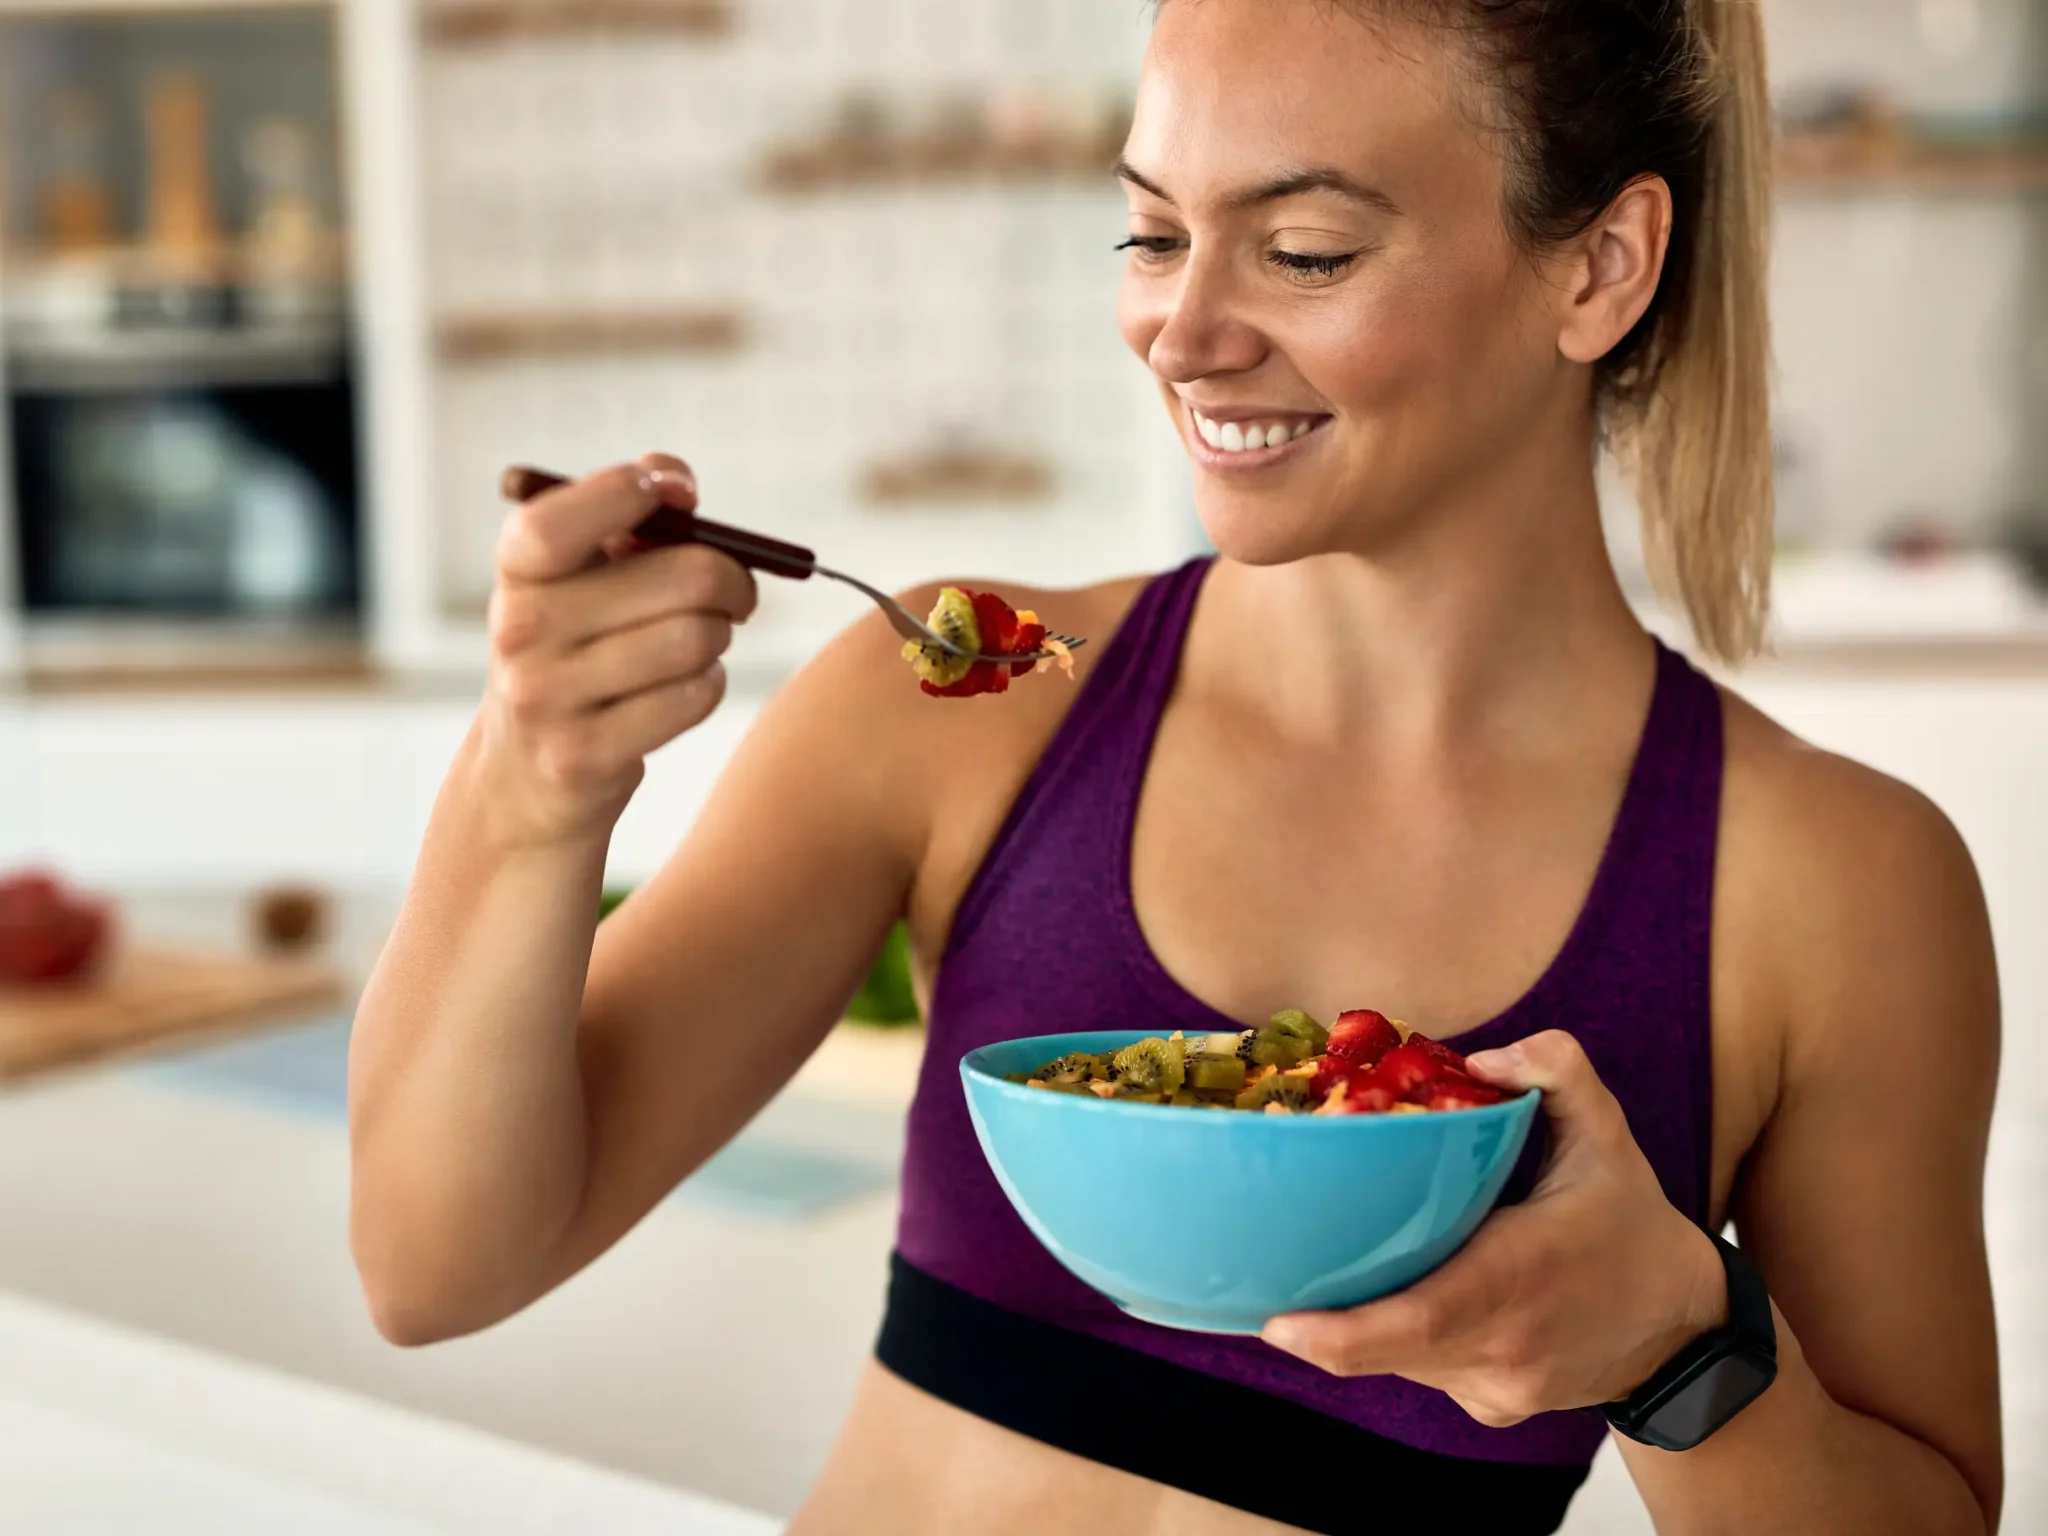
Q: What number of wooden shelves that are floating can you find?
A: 5